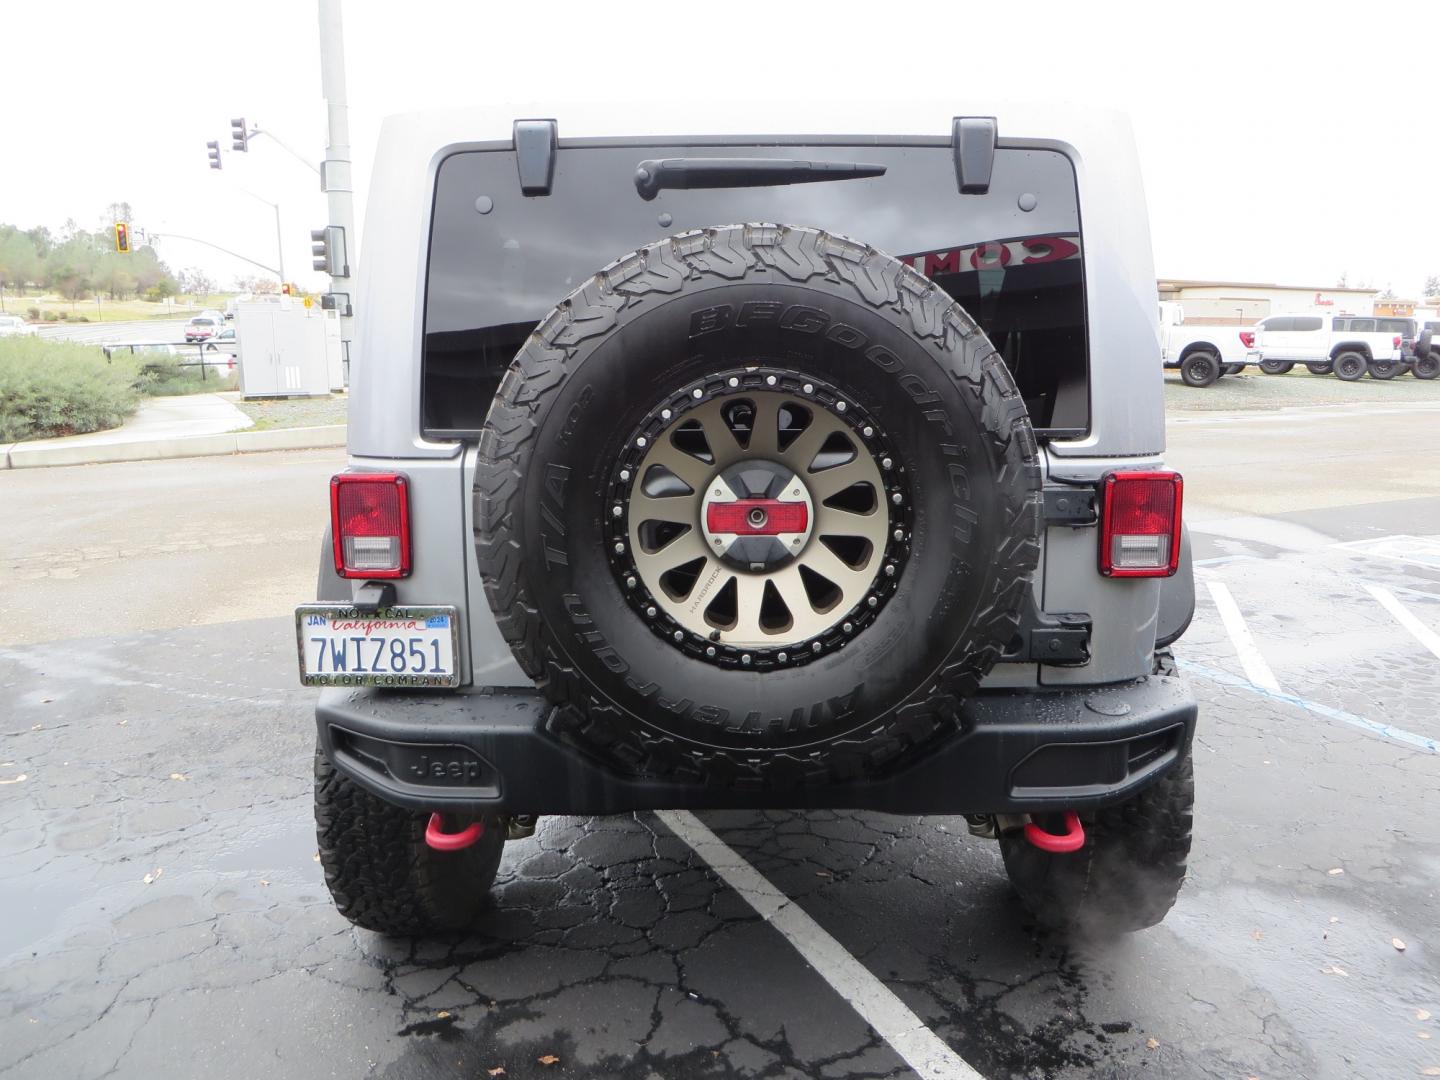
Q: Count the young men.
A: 0